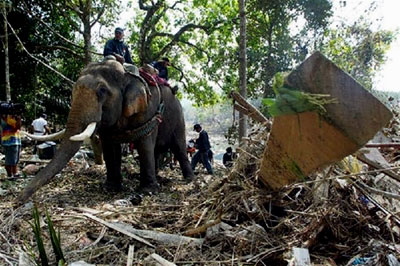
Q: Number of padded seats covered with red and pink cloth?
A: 1